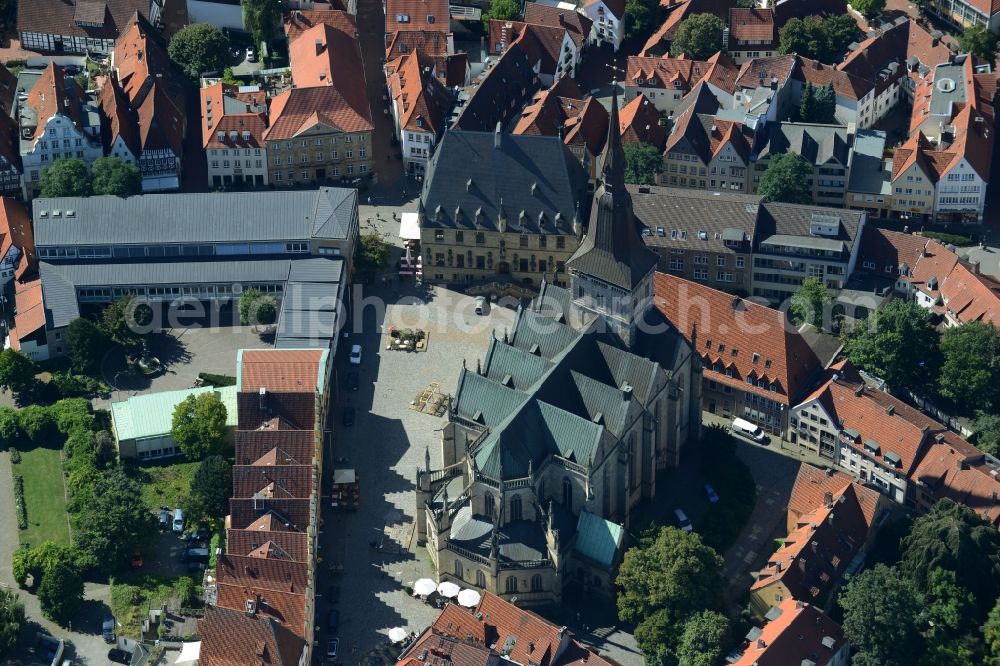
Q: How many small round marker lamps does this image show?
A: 0